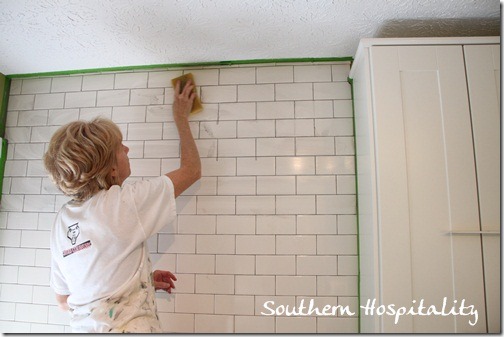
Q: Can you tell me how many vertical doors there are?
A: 2